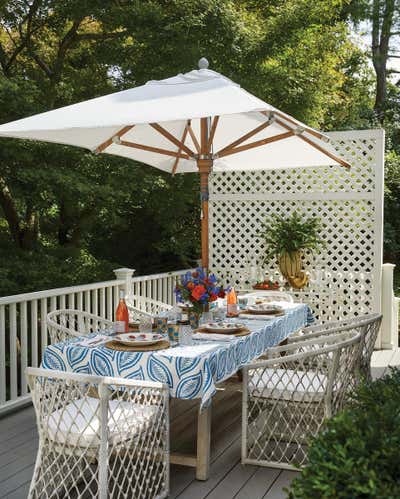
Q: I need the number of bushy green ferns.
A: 1